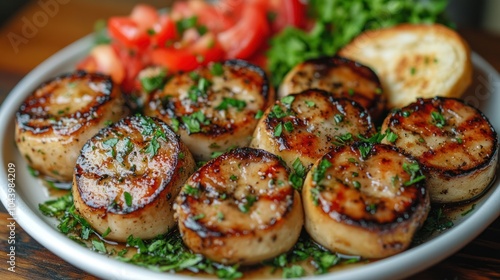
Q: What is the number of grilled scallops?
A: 8